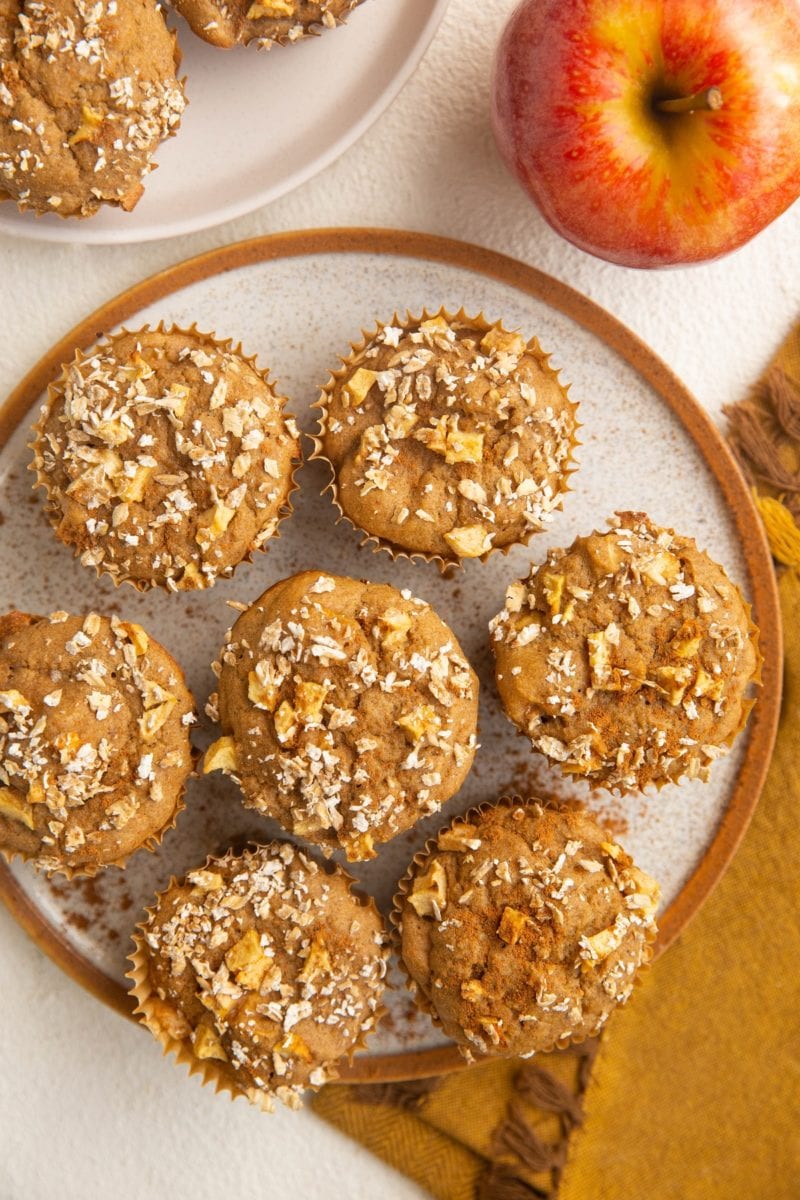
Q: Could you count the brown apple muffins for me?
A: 9